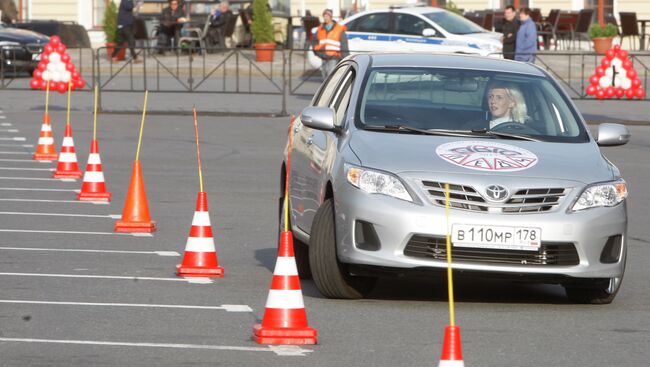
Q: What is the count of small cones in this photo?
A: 7